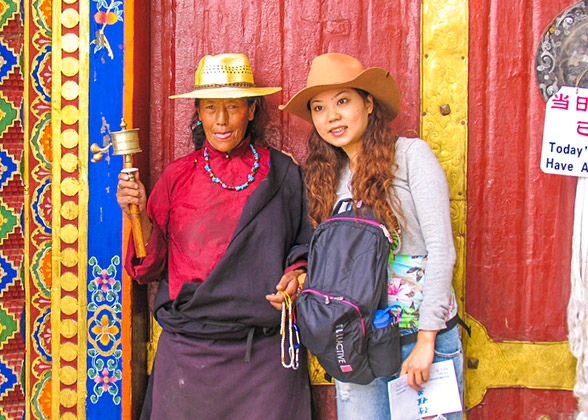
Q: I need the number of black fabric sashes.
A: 1